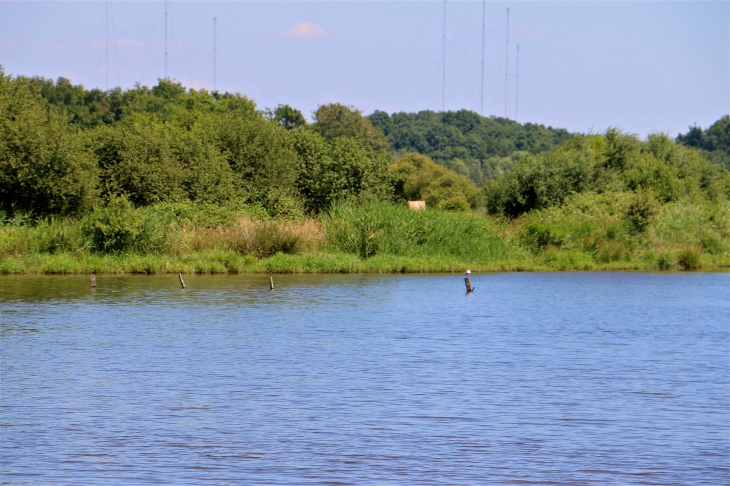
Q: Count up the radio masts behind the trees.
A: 7